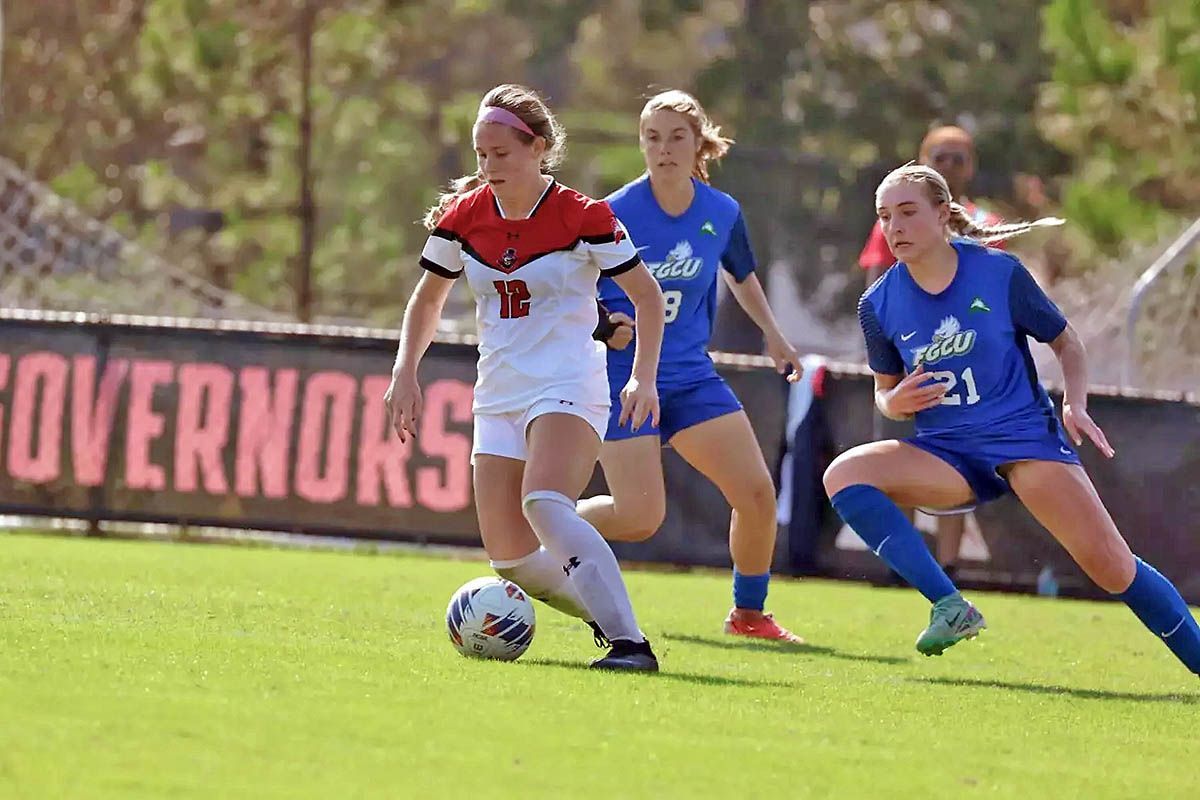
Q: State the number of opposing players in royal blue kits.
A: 2